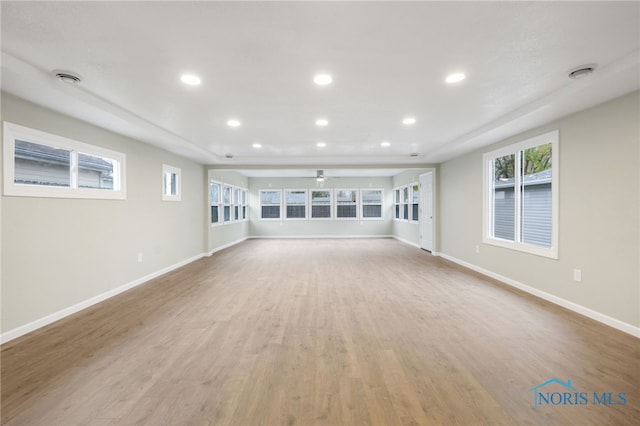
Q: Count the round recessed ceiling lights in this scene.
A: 9